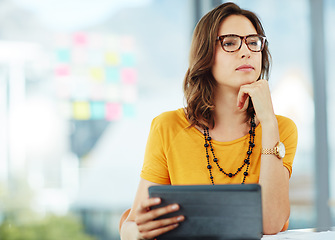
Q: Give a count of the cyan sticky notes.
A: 5